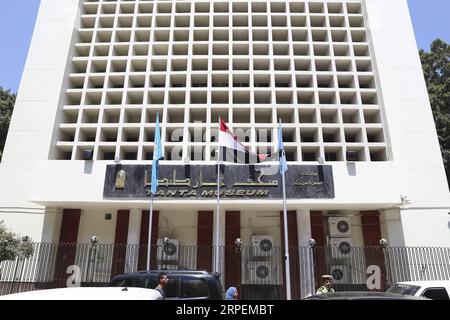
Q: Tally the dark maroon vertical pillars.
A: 8